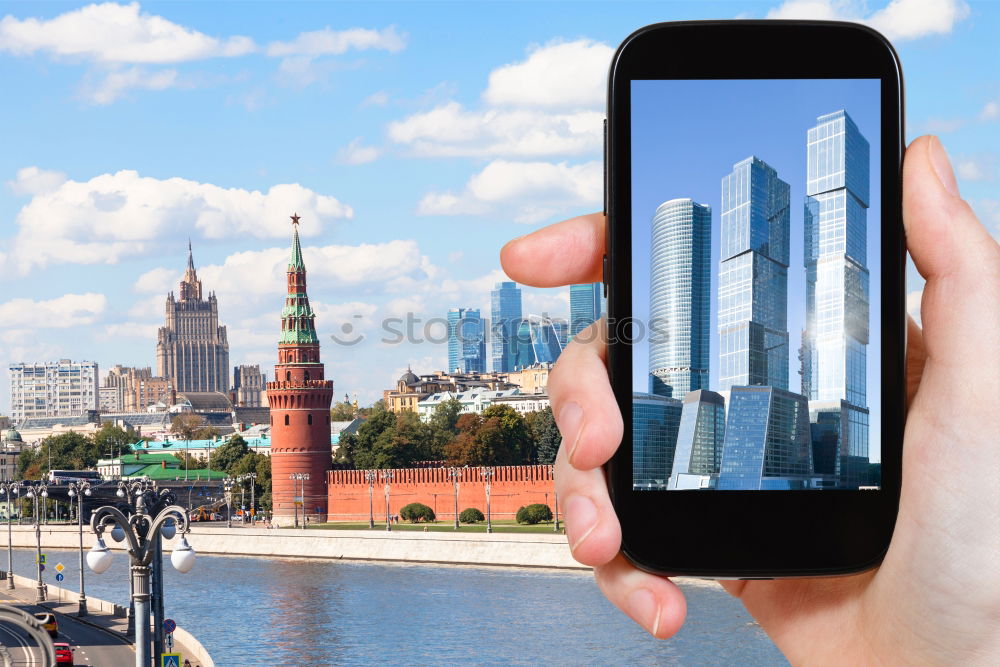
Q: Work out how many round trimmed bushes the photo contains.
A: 3